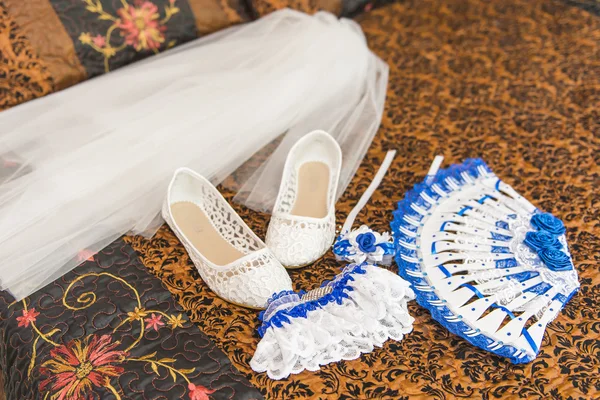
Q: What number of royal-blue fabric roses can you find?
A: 4